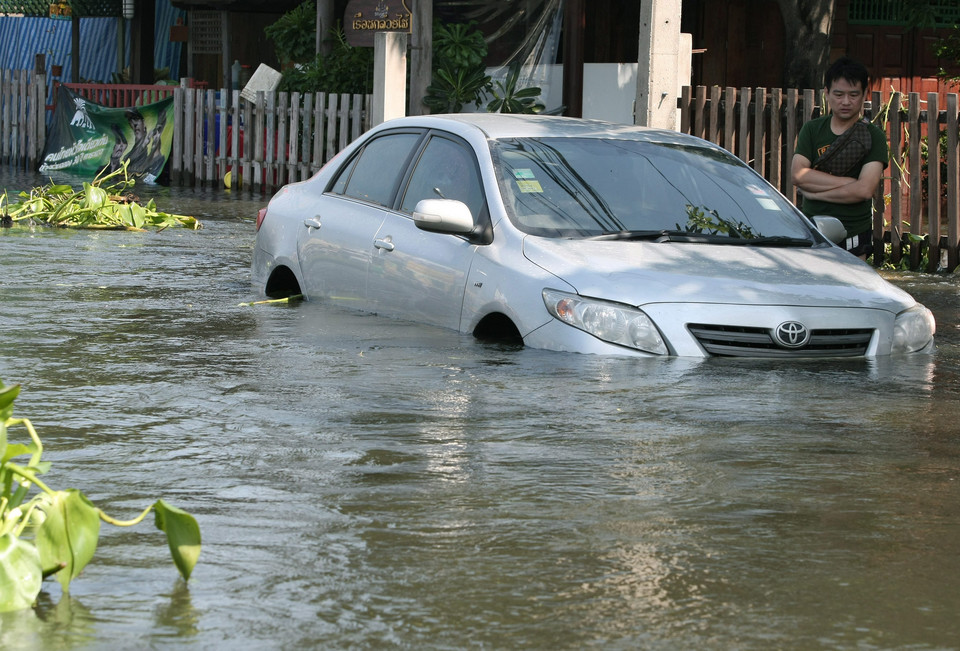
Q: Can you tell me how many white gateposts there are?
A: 2